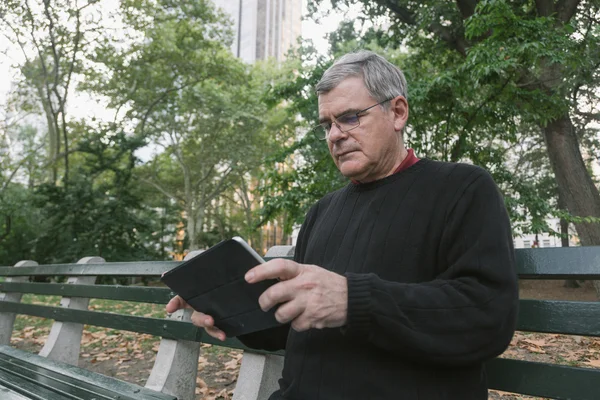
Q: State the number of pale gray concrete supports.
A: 4